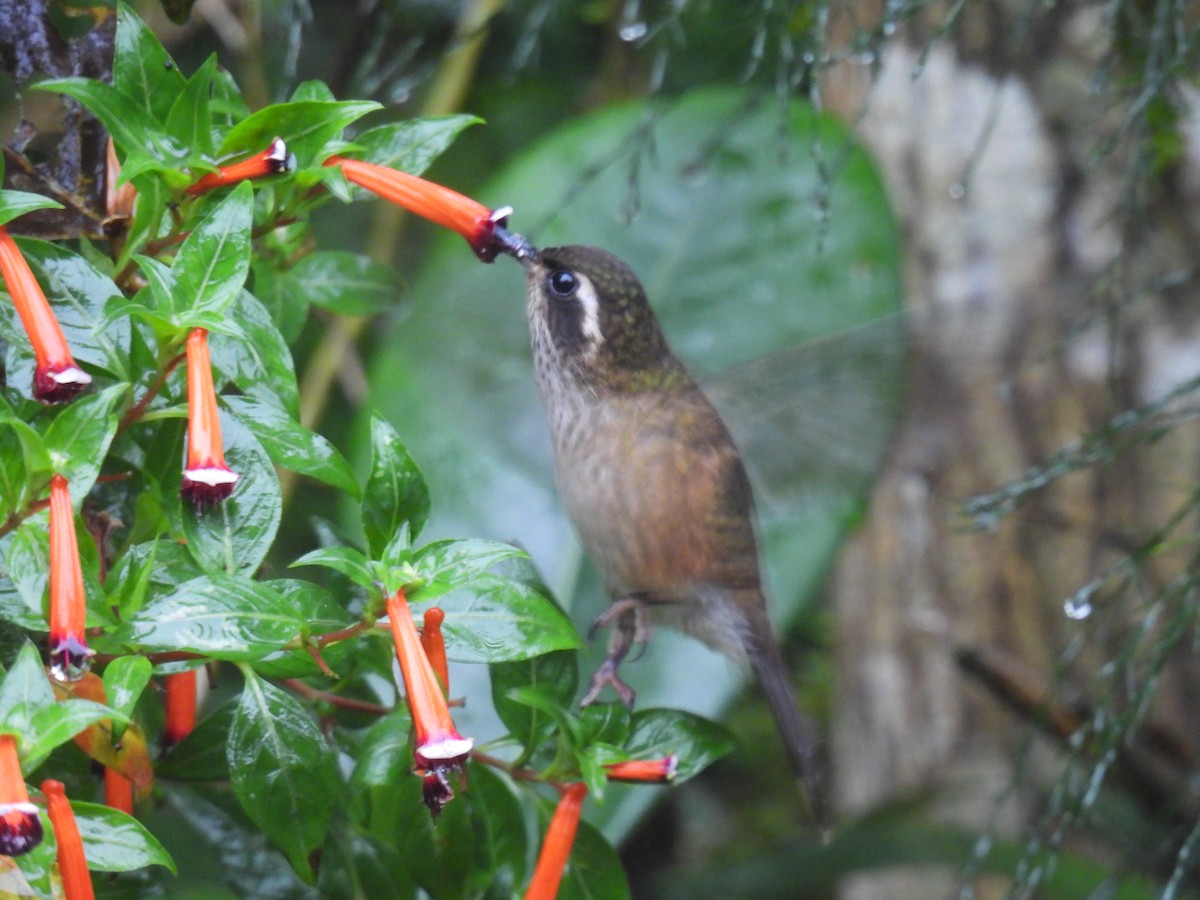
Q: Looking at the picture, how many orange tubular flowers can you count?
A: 13